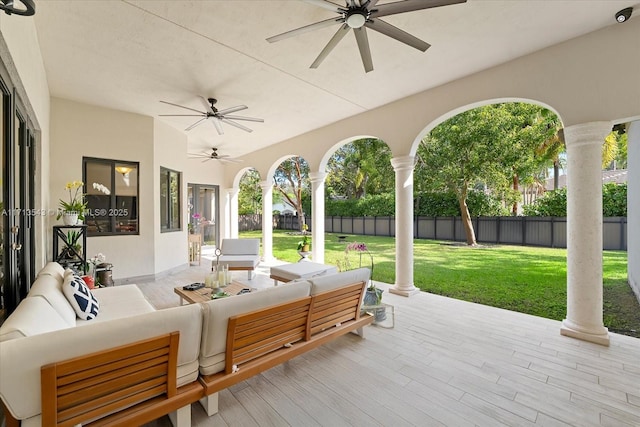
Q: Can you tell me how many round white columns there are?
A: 5